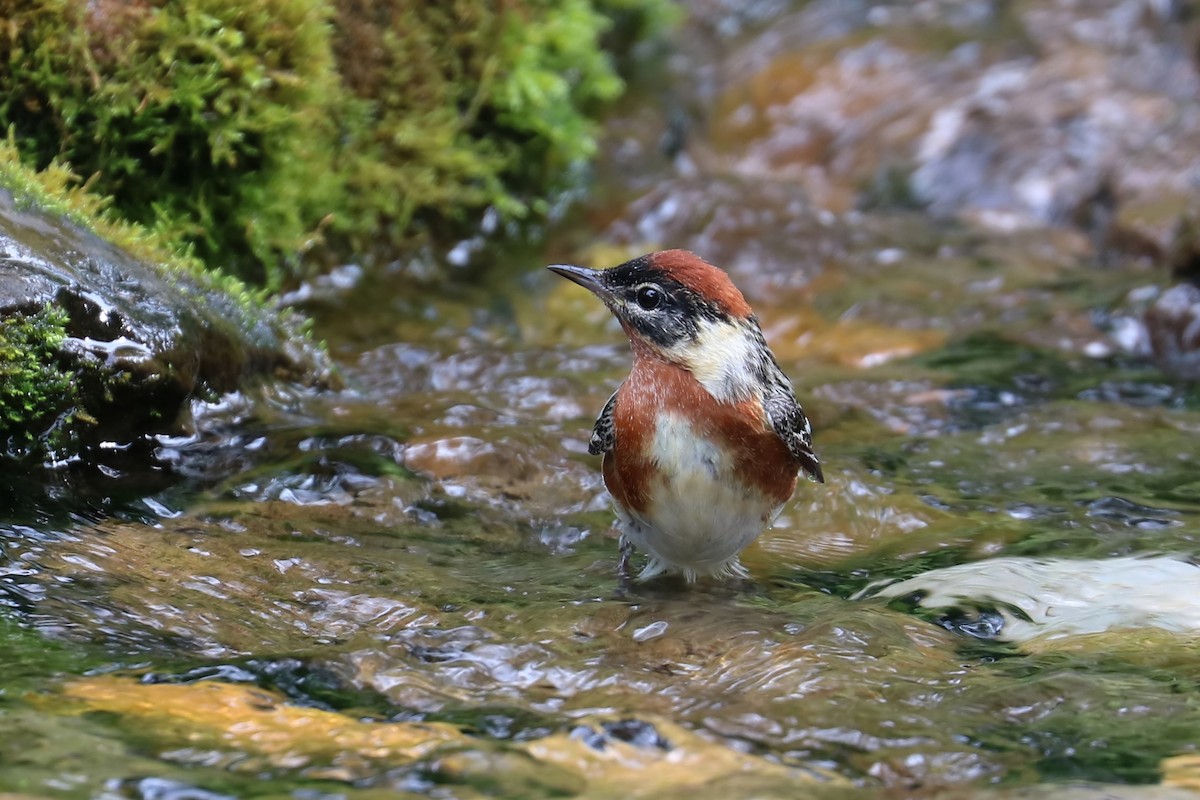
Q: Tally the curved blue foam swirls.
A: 0